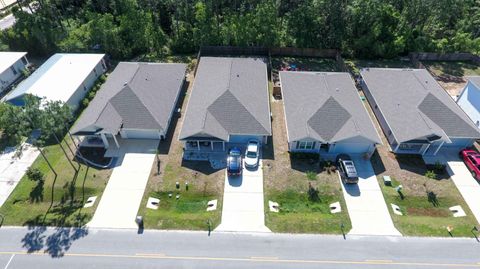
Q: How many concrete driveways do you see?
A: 5